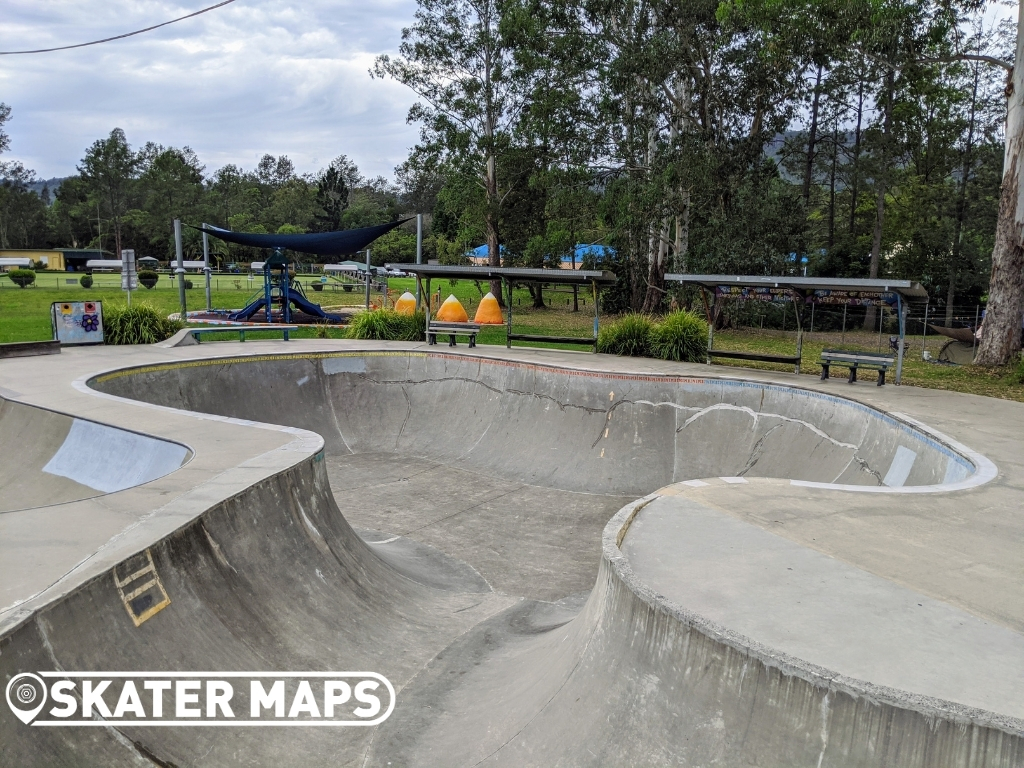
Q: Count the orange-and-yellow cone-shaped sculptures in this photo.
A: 3